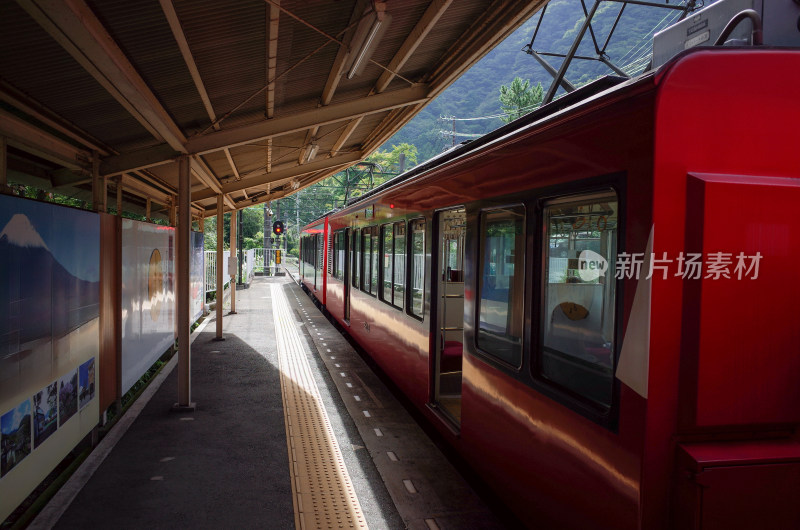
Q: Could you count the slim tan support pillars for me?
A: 3